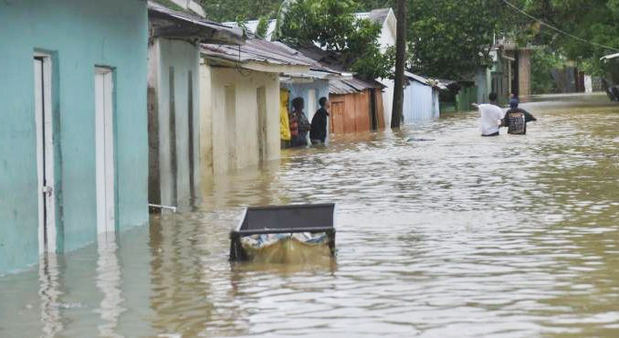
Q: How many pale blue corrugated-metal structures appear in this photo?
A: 1